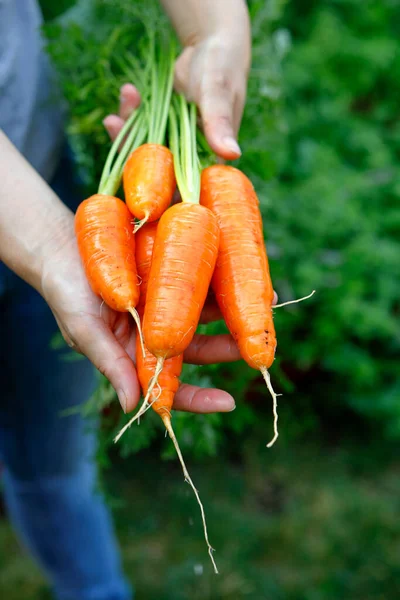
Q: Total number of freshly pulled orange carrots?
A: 5